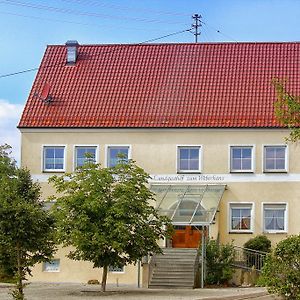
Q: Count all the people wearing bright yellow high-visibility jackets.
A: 0